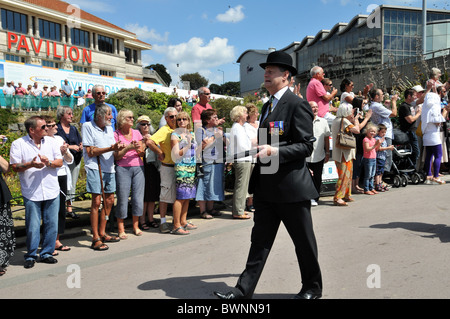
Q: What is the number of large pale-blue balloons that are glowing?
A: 0